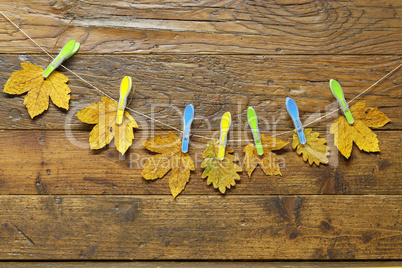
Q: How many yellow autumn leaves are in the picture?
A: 7